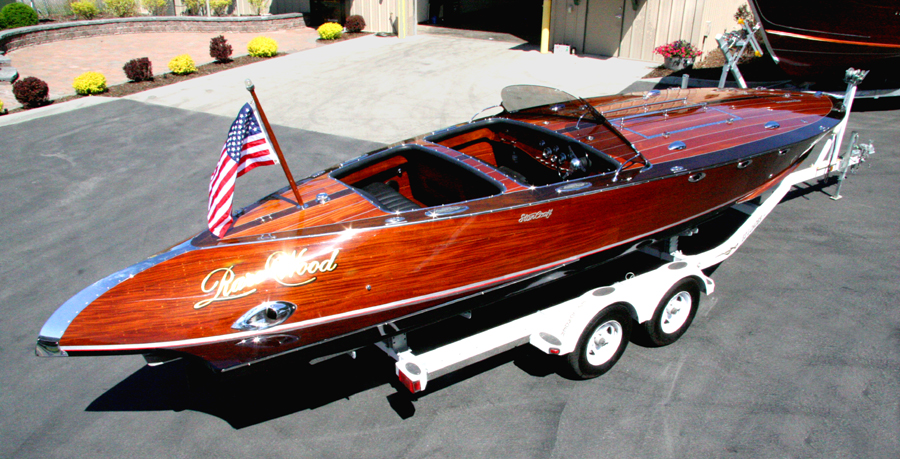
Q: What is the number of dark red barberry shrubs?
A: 4